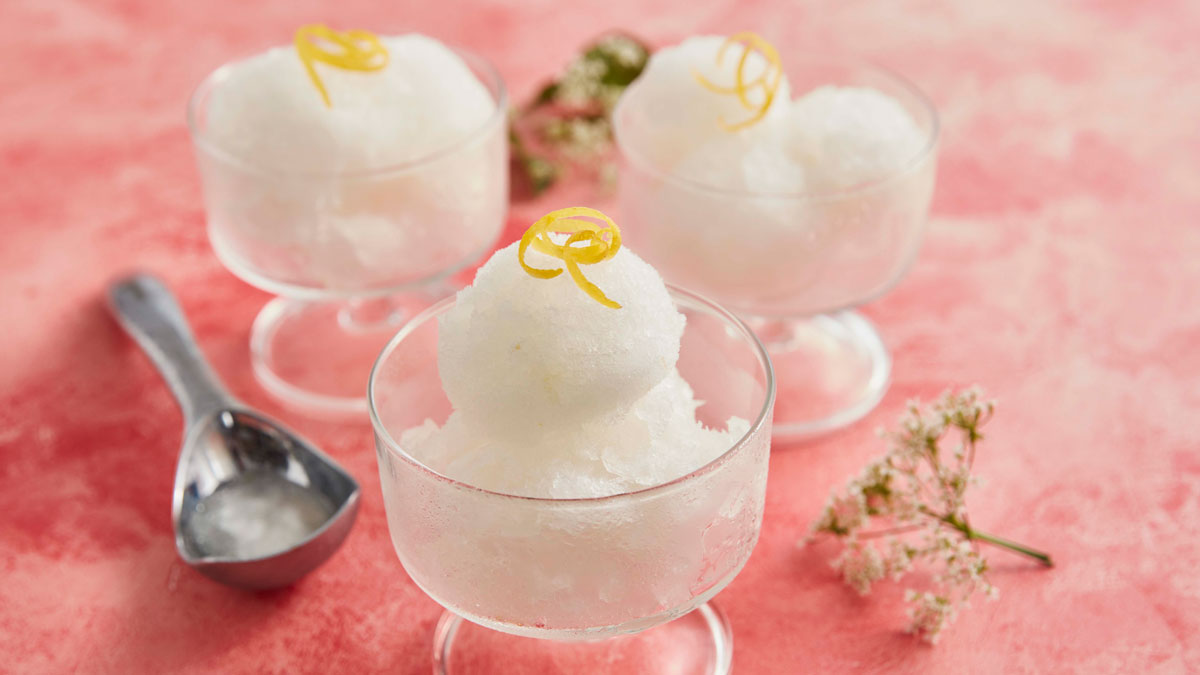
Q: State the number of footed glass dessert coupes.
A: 3